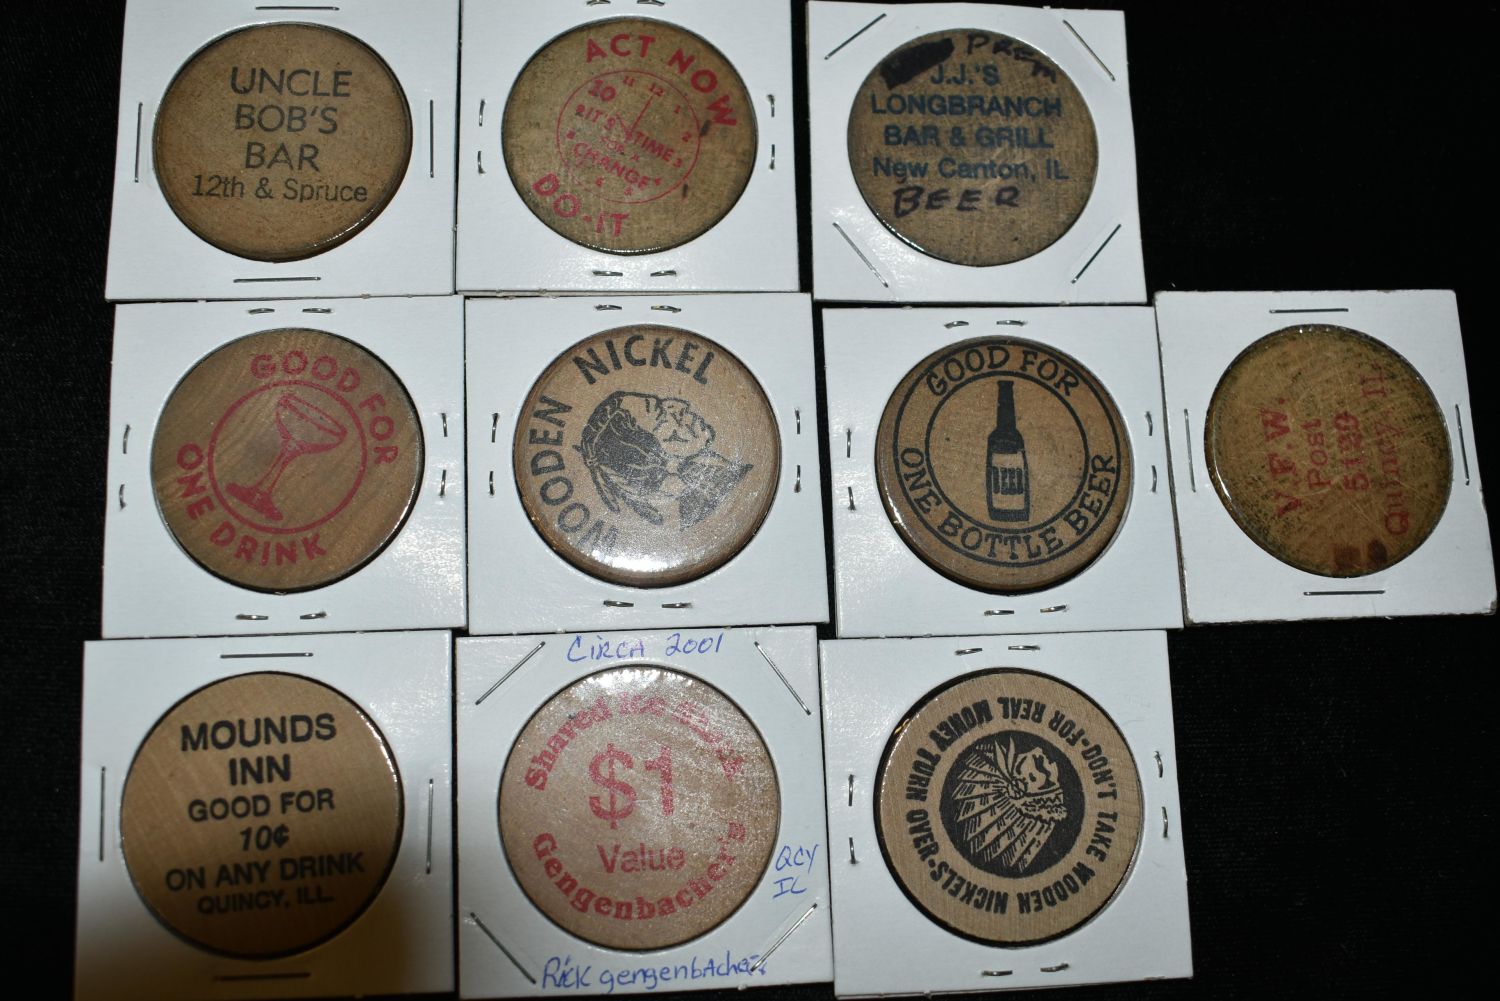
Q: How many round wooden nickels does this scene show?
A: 10